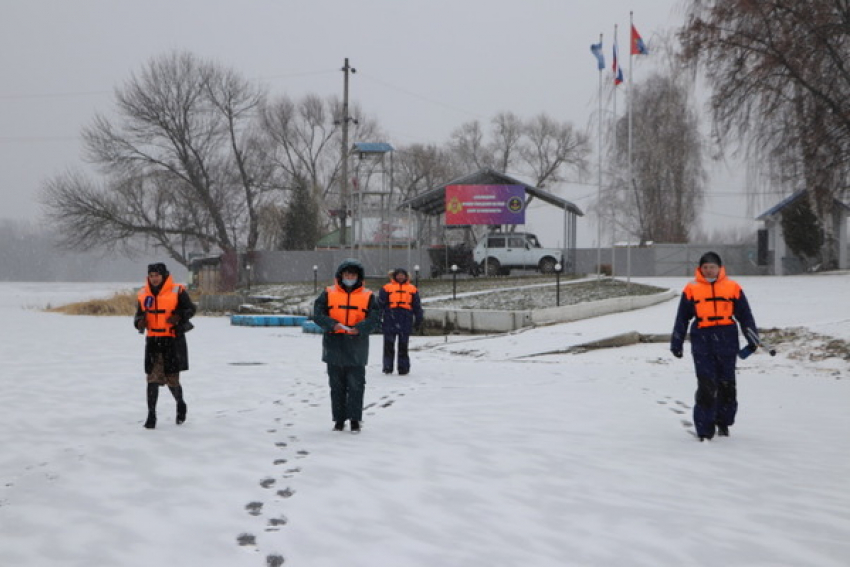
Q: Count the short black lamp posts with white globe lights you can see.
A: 5